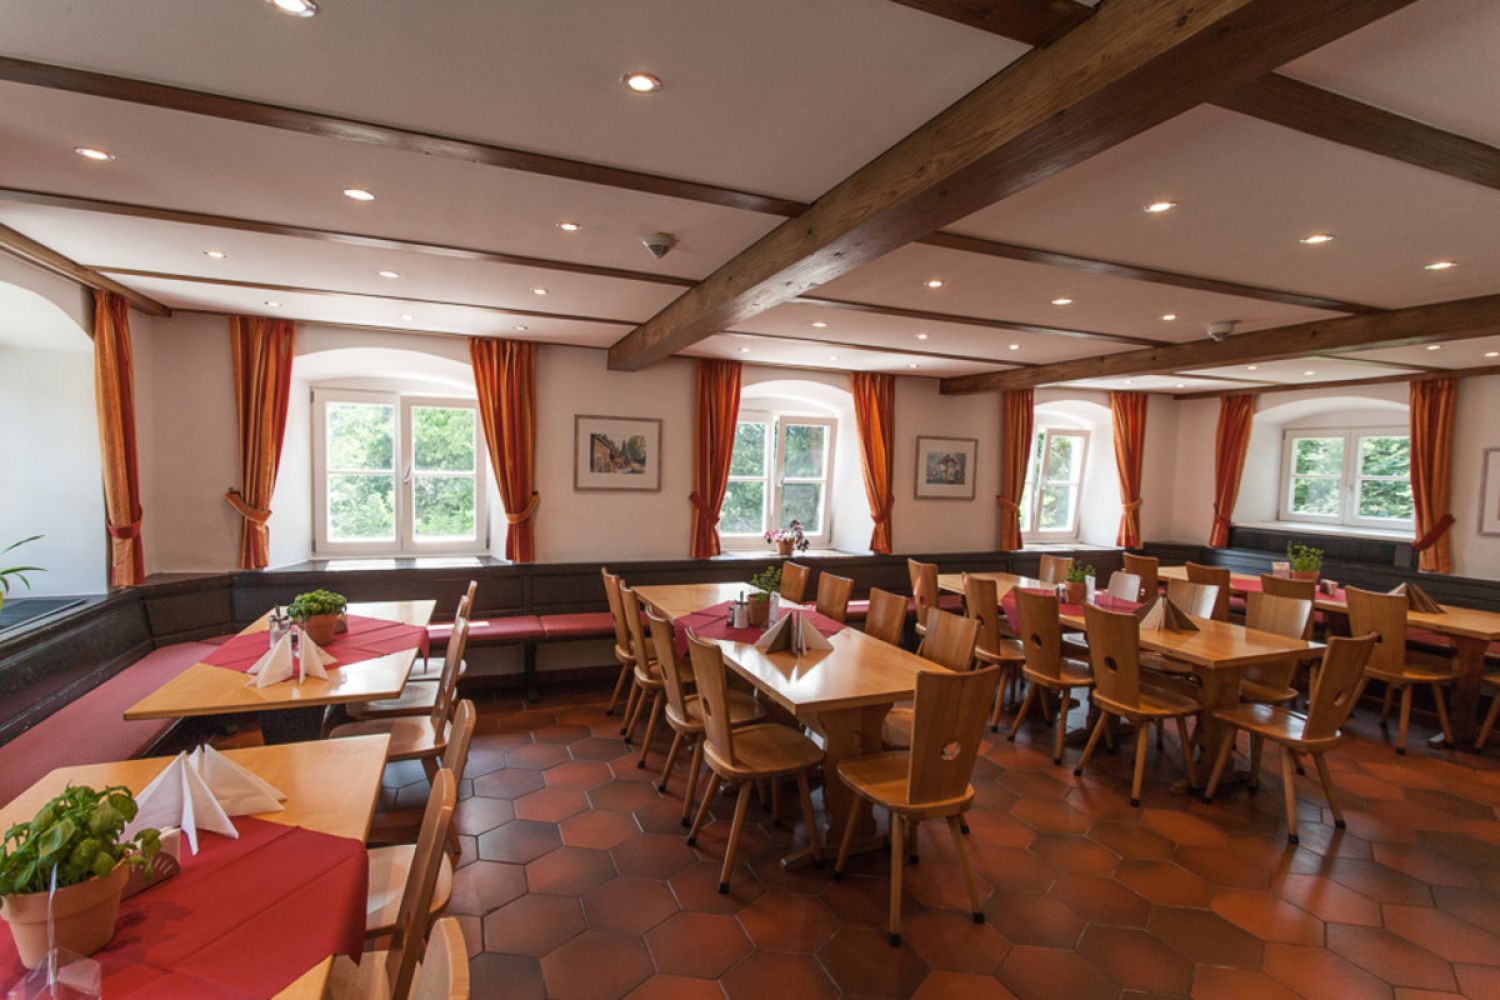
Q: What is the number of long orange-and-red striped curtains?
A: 9